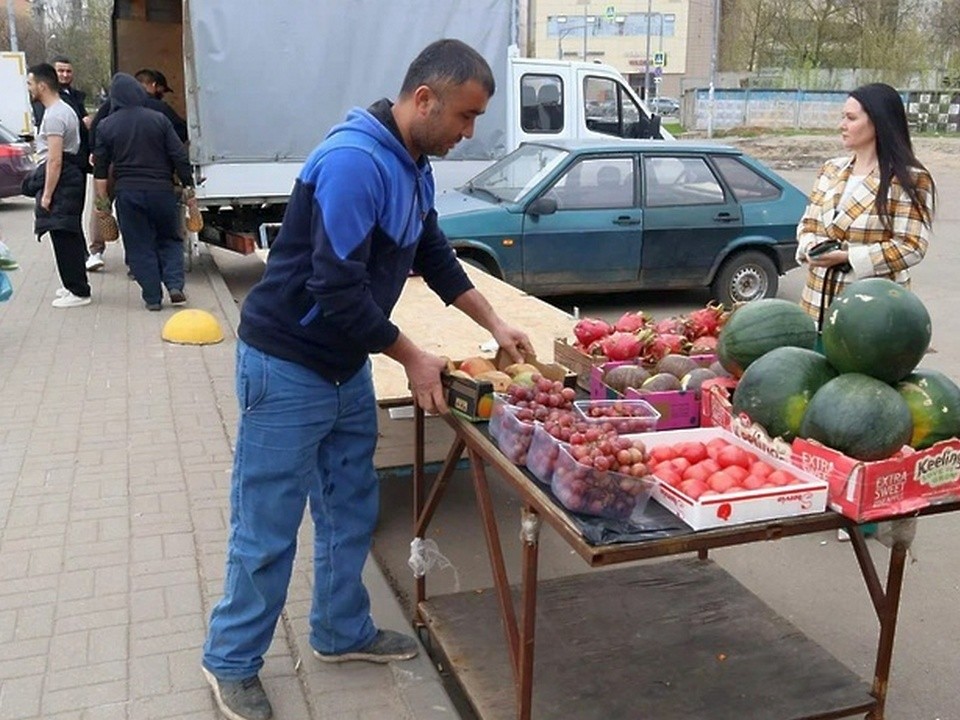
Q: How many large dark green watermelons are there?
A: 5